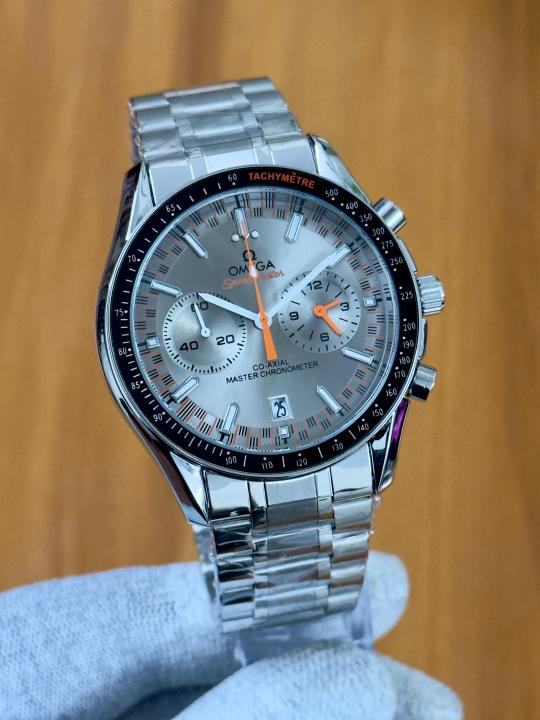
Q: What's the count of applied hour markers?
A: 12